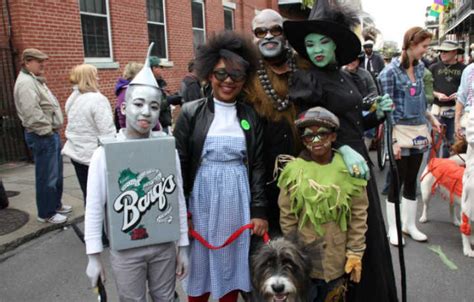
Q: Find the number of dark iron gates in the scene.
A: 1